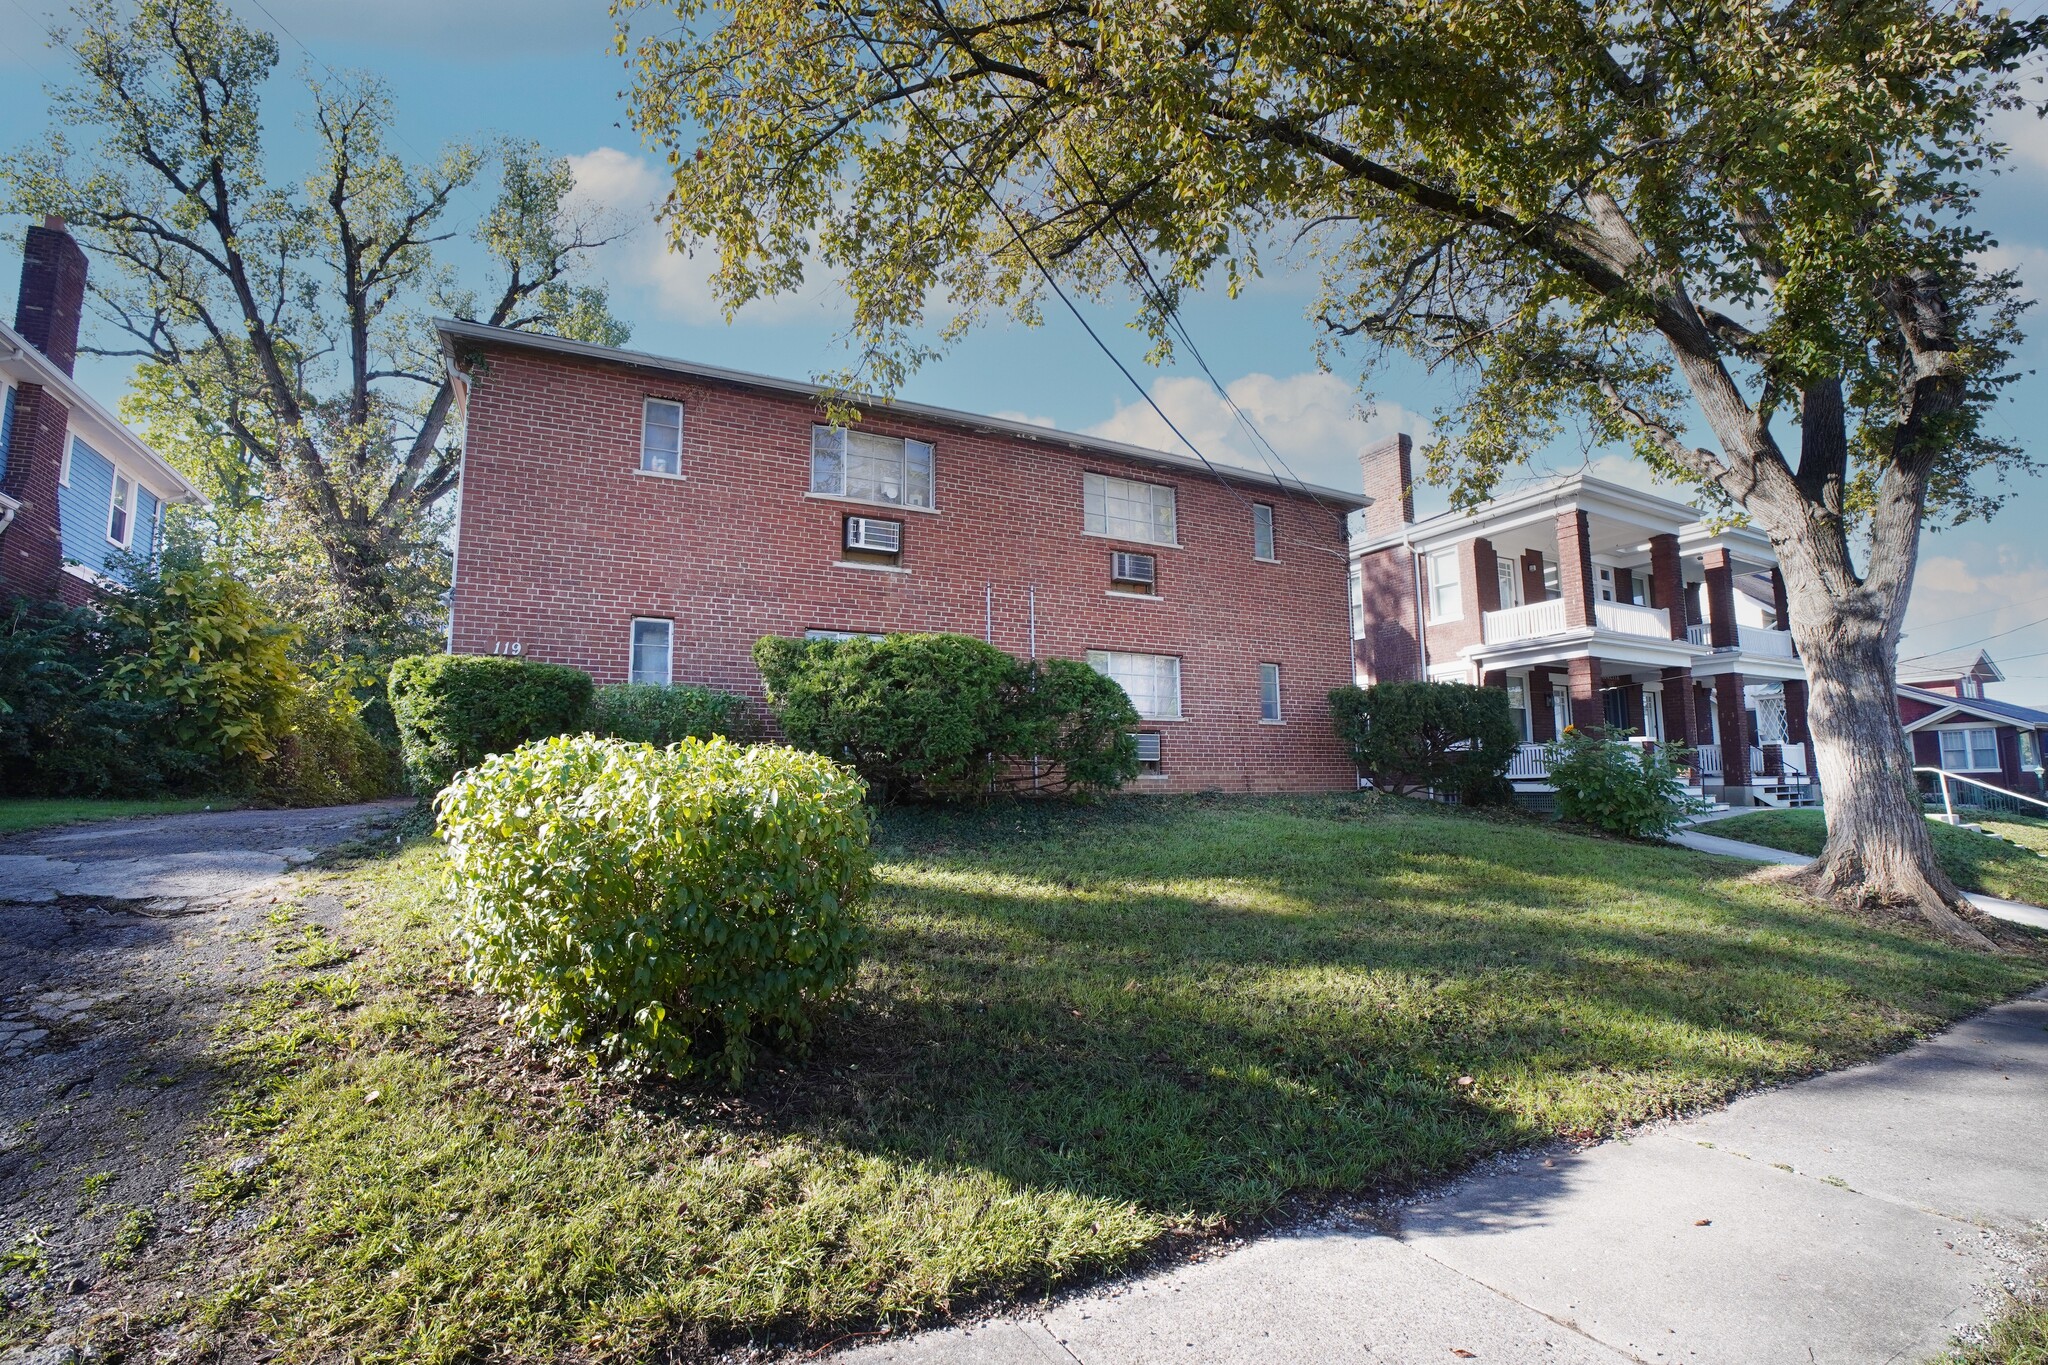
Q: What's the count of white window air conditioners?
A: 3